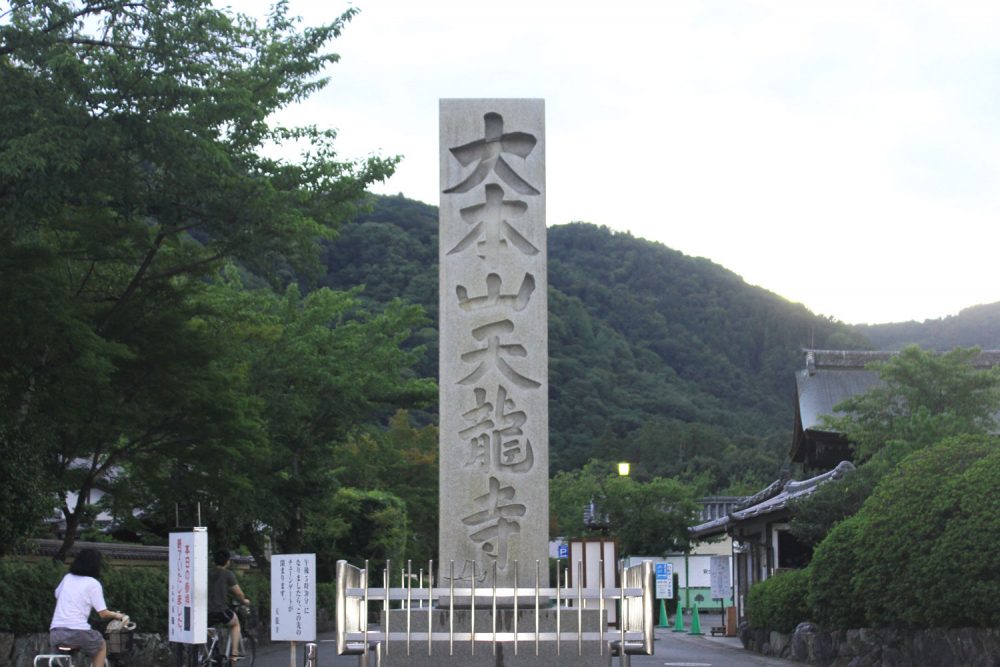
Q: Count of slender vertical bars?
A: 13